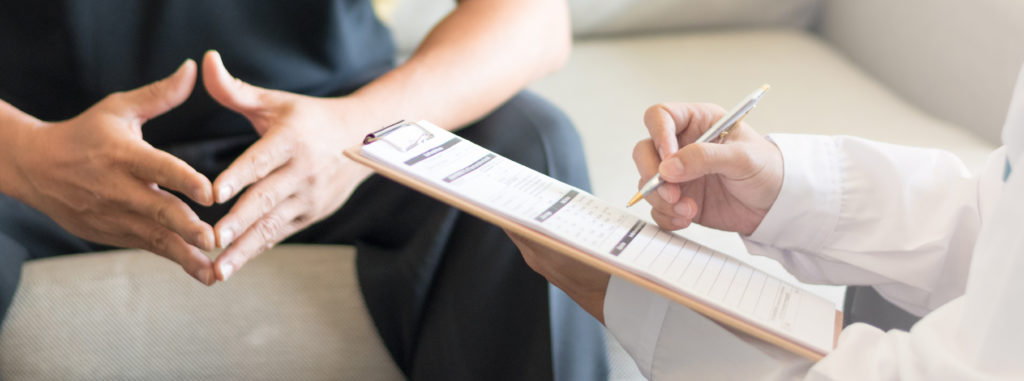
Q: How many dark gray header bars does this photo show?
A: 4